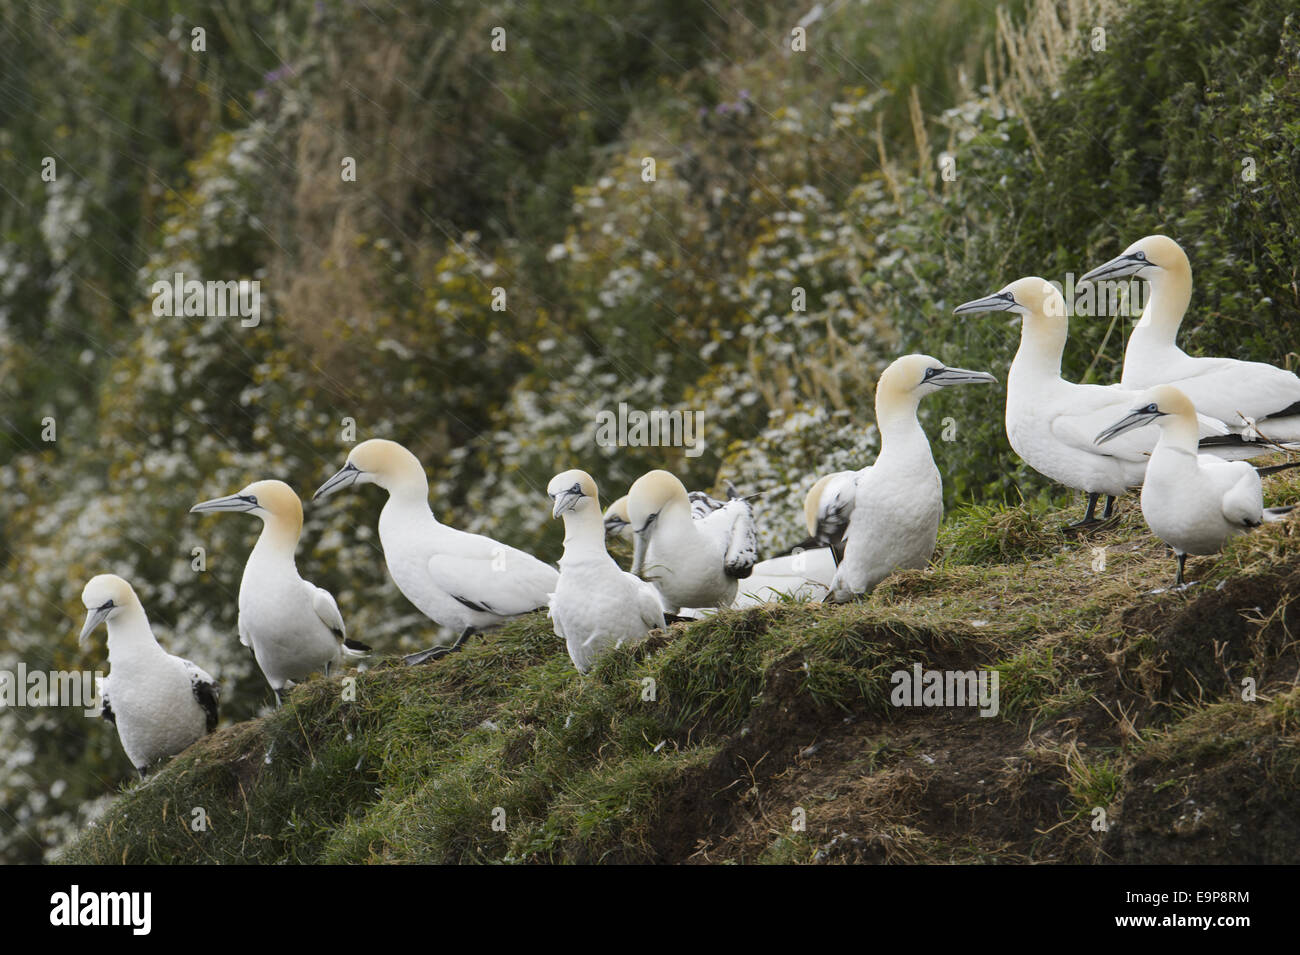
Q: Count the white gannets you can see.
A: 11